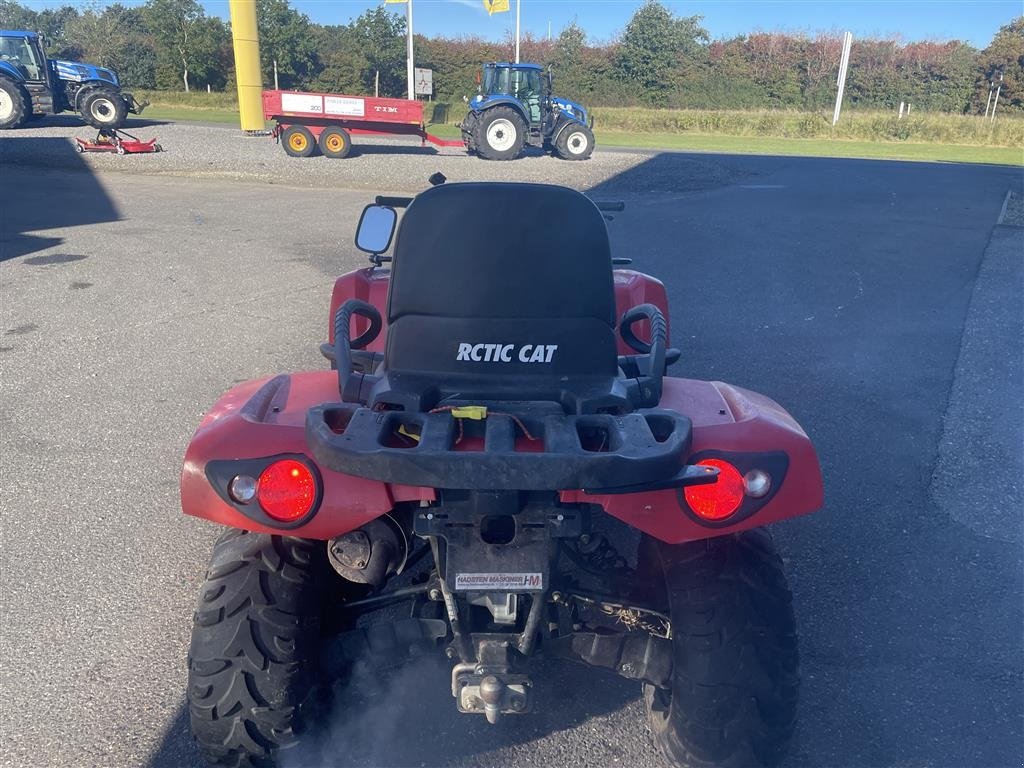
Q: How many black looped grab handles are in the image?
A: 2